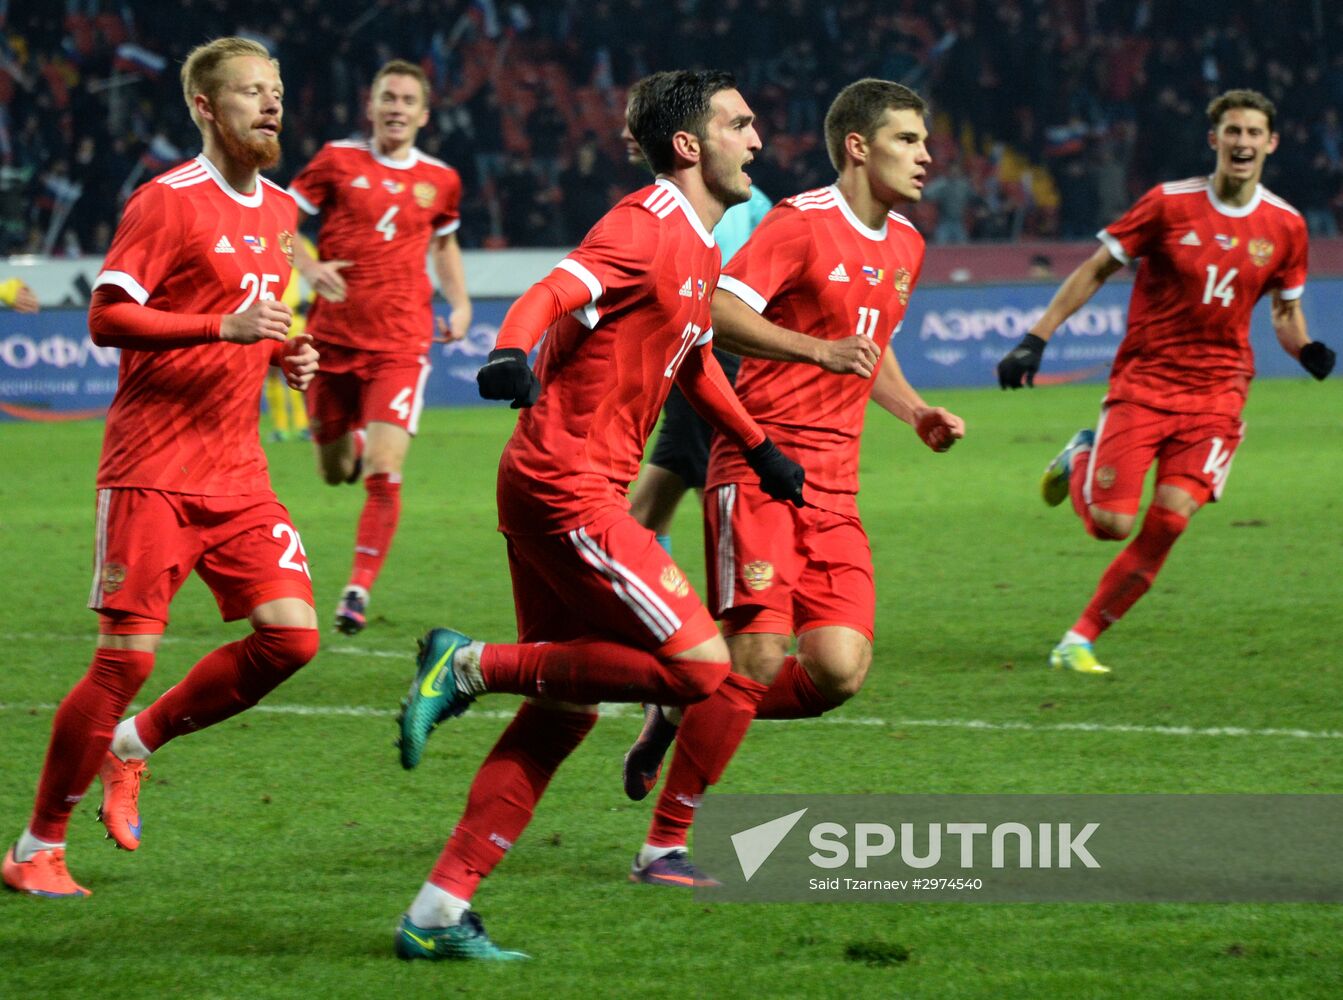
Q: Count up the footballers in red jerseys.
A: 5